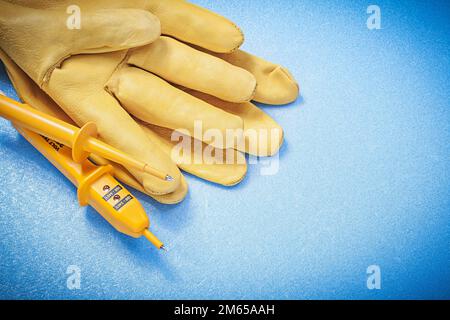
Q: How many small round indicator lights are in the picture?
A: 2